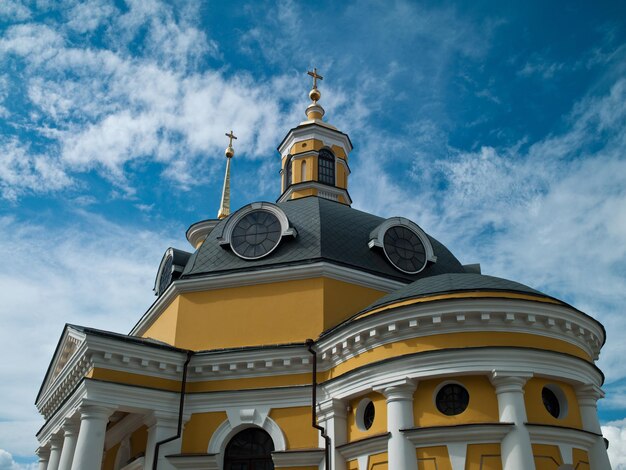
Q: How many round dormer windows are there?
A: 3